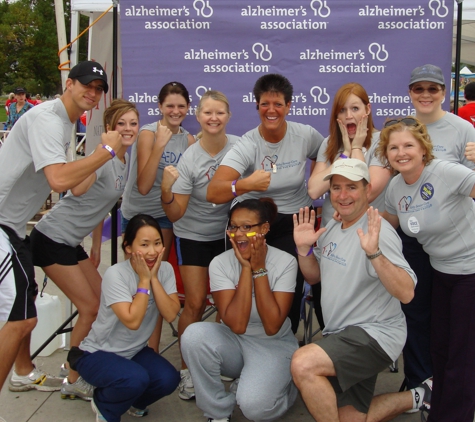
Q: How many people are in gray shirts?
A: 11